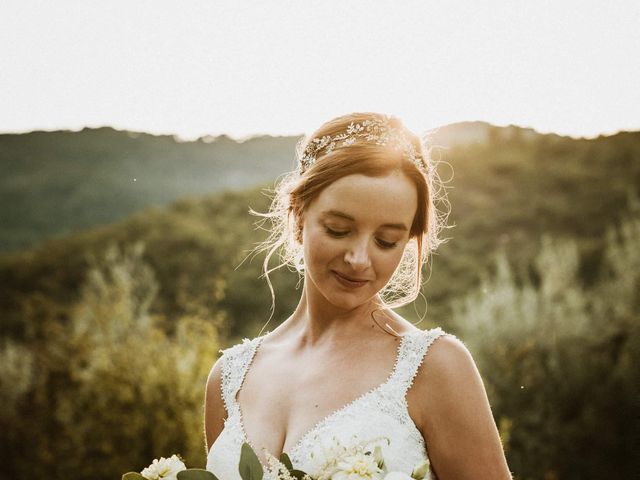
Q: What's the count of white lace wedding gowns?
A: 1